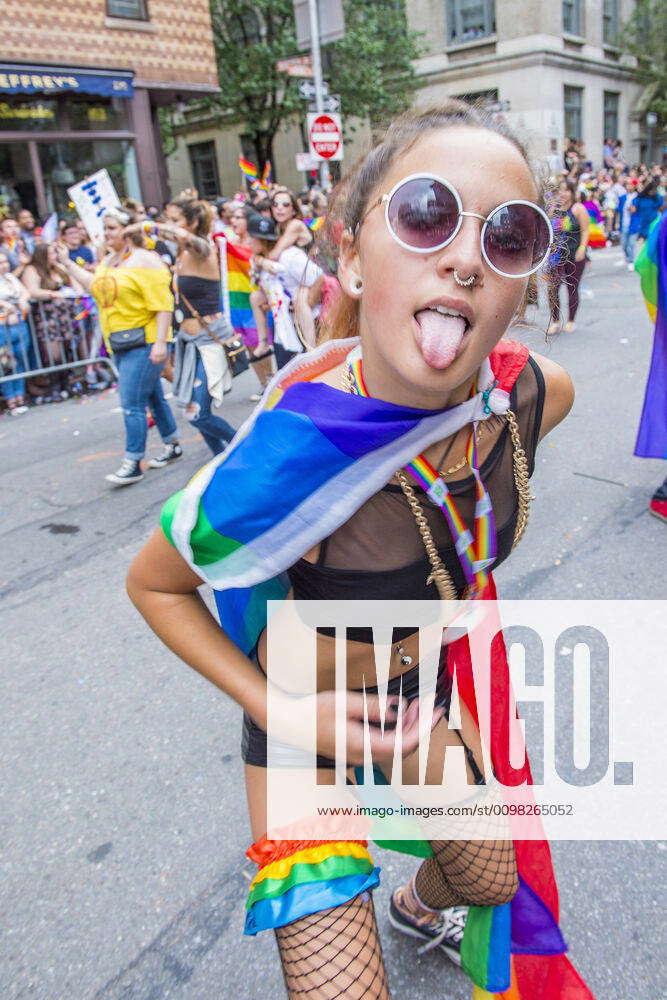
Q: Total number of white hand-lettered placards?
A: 1